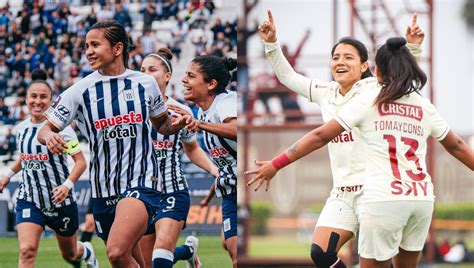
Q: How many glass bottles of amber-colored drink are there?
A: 0